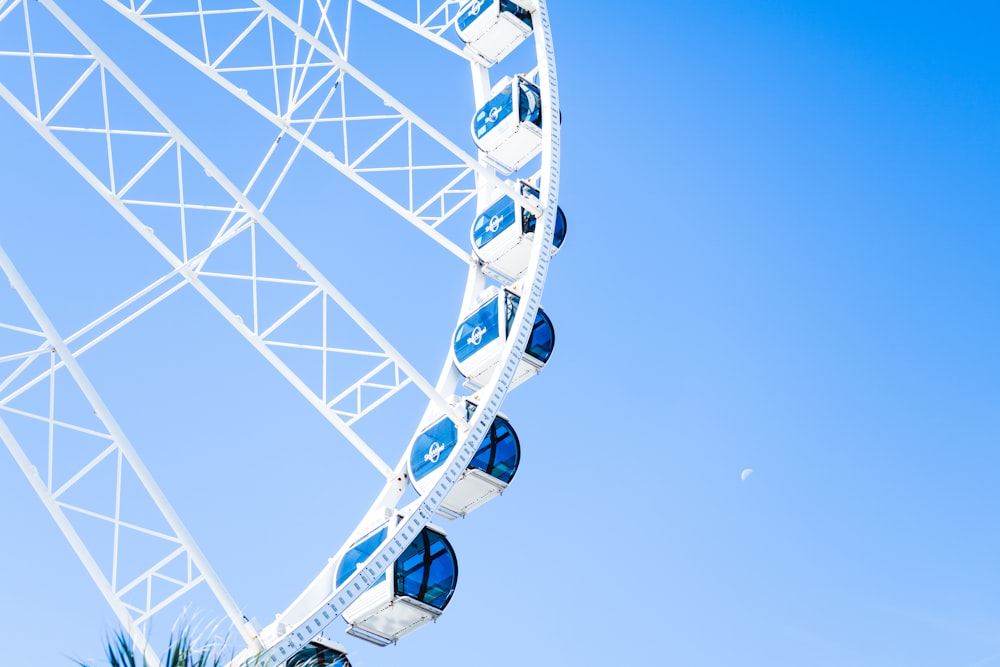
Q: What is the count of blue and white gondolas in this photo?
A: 7